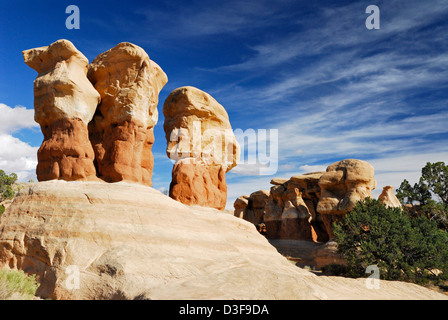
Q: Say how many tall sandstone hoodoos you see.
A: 3